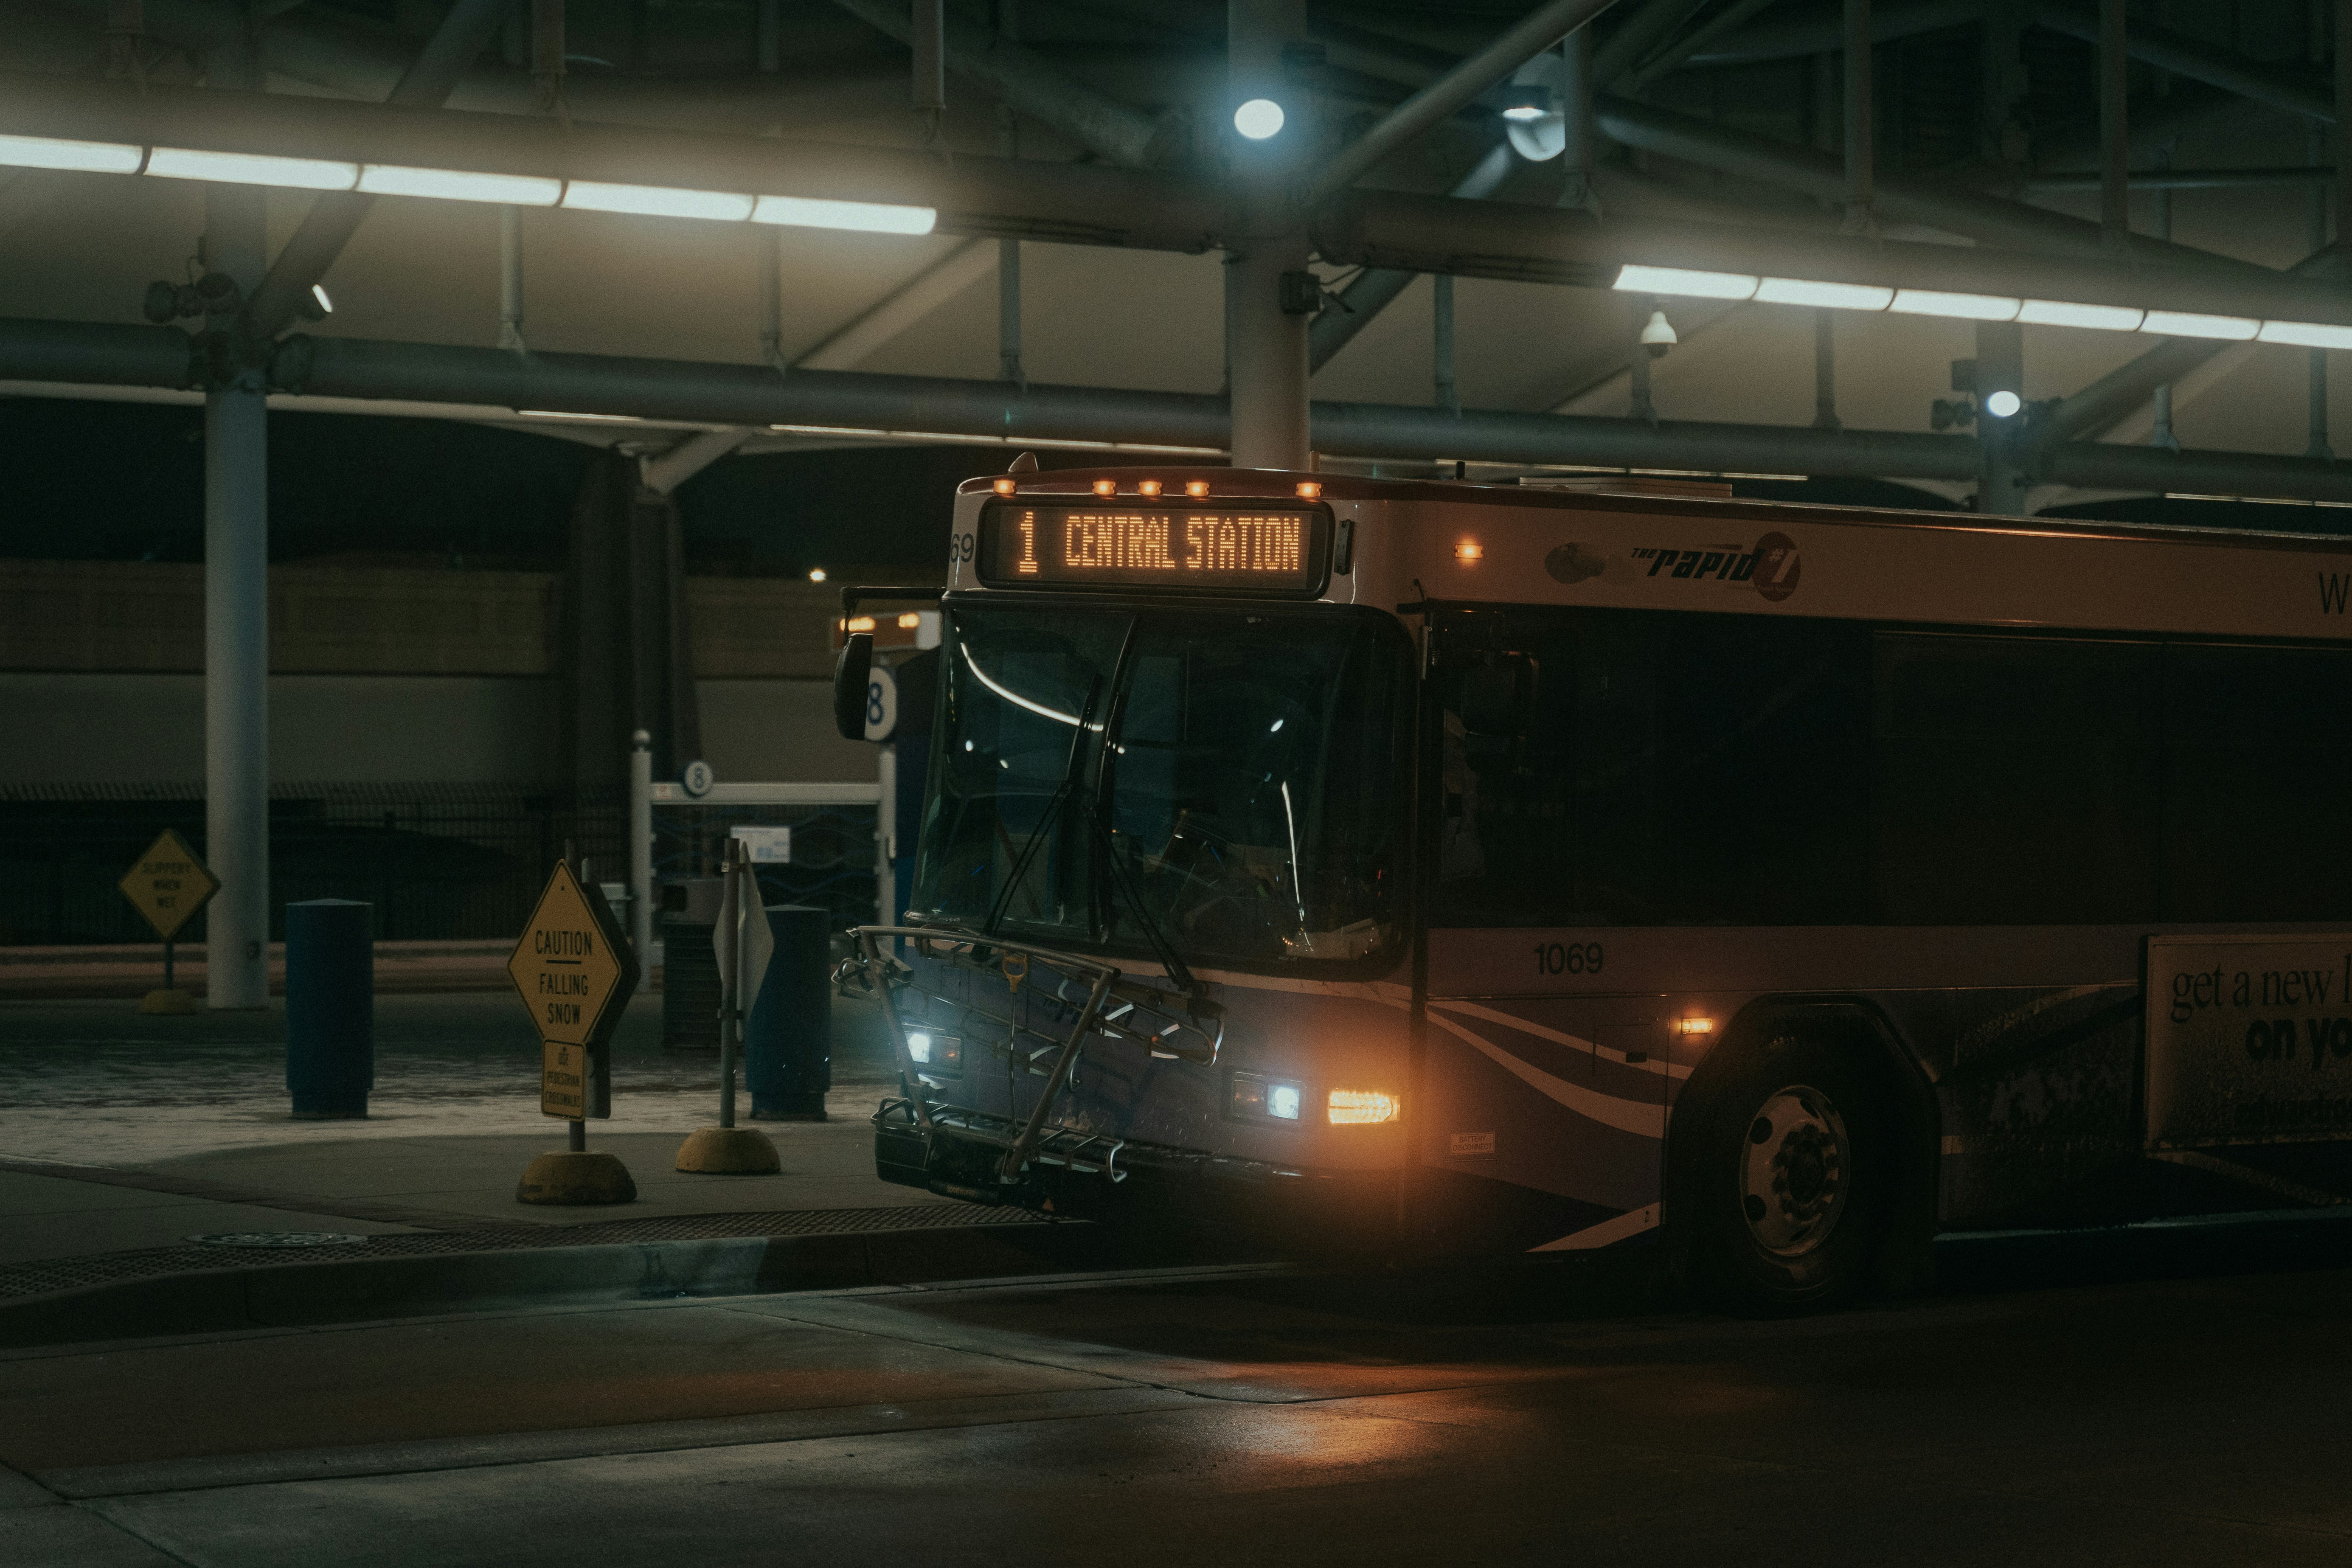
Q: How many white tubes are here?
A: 11